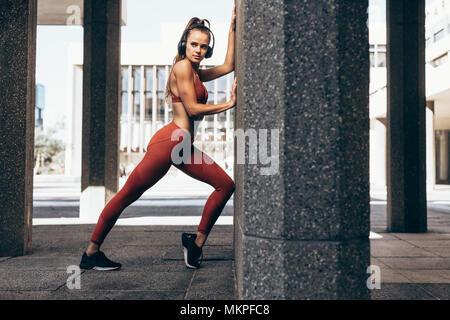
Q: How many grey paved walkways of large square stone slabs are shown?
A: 1